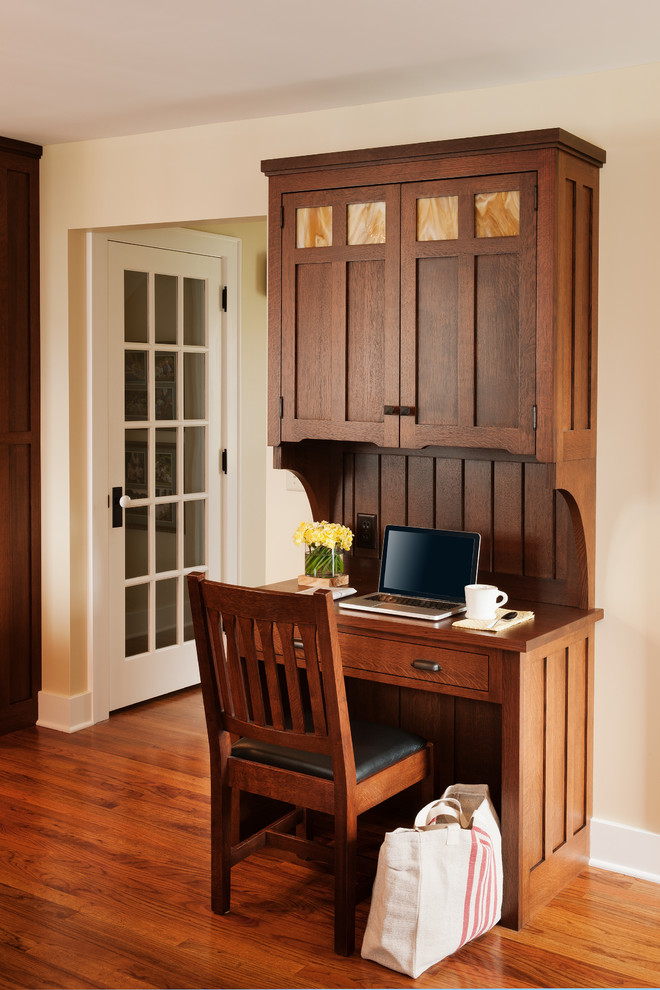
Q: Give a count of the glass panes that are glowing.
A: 4